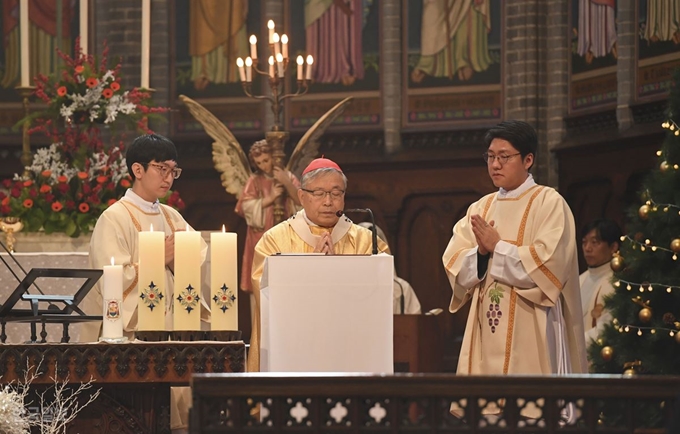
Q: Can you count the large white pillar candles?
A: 3